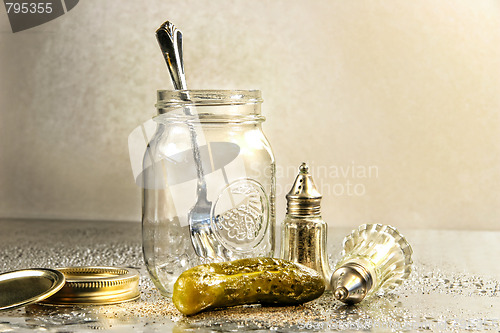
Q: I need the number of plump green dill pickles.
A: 1